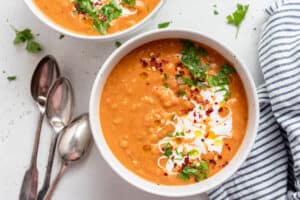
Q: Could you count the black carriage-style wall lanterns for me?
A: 0